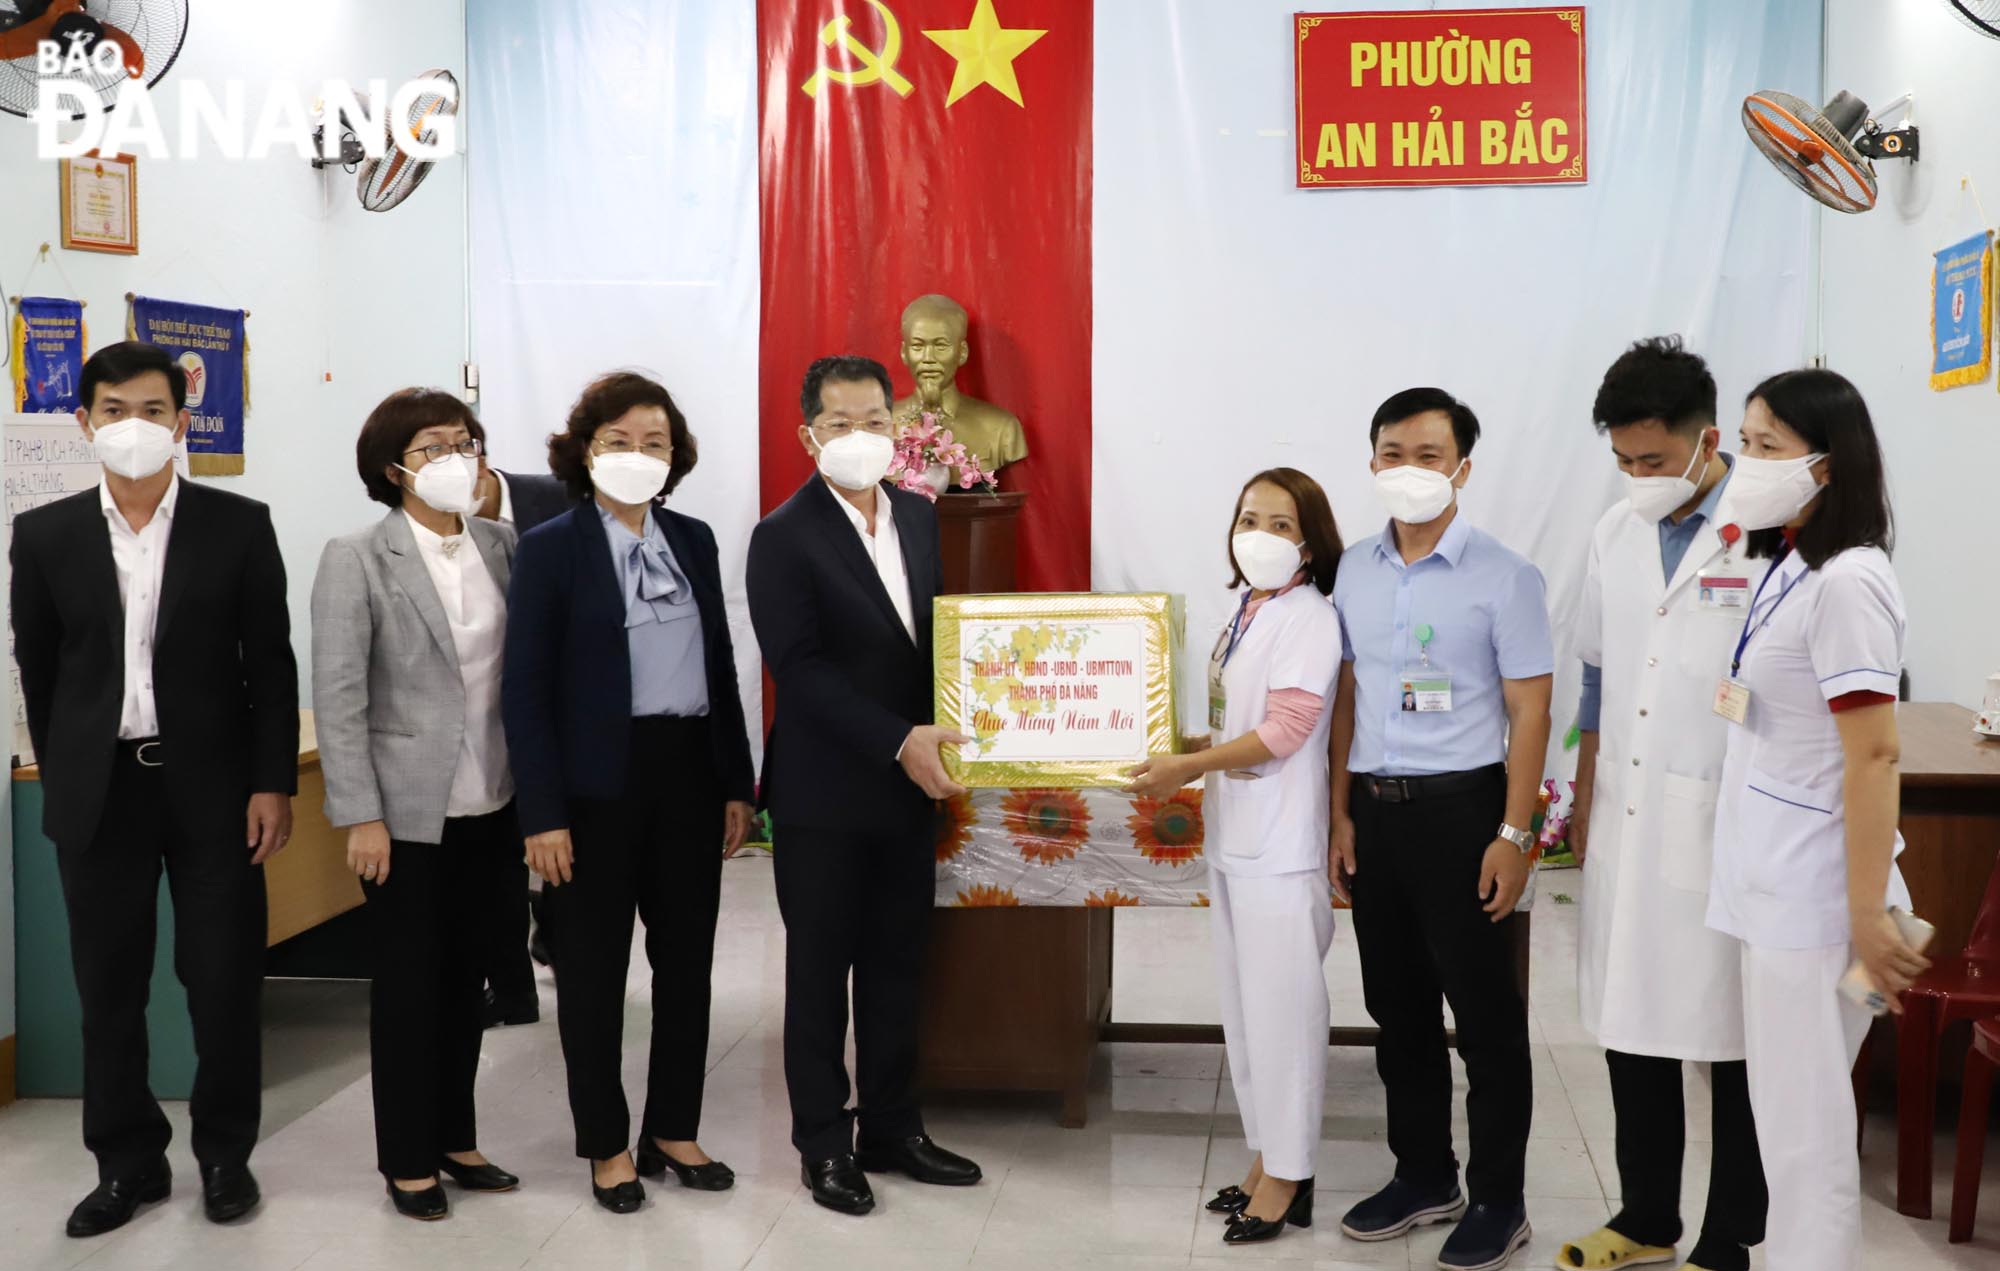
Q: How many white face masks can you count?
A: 8